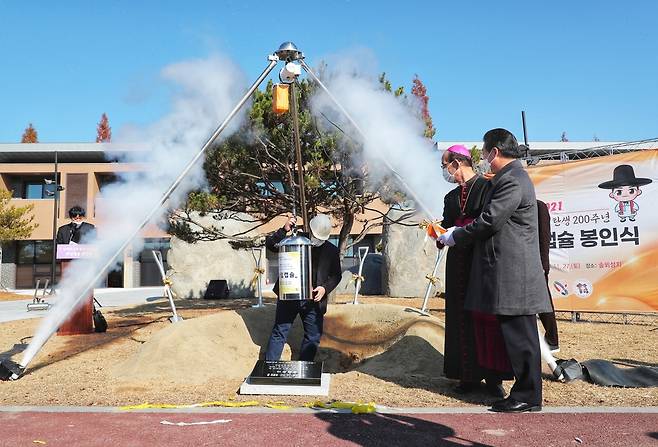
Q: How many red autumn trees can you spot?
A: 3